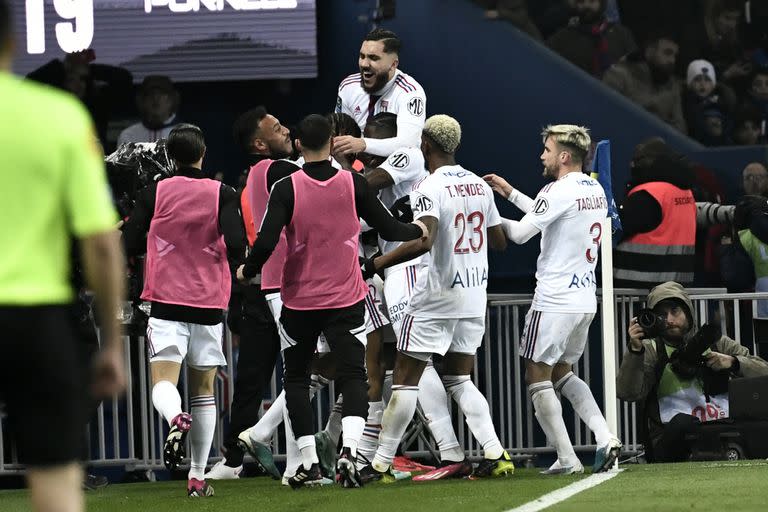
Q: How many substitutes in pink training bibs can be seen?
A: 3